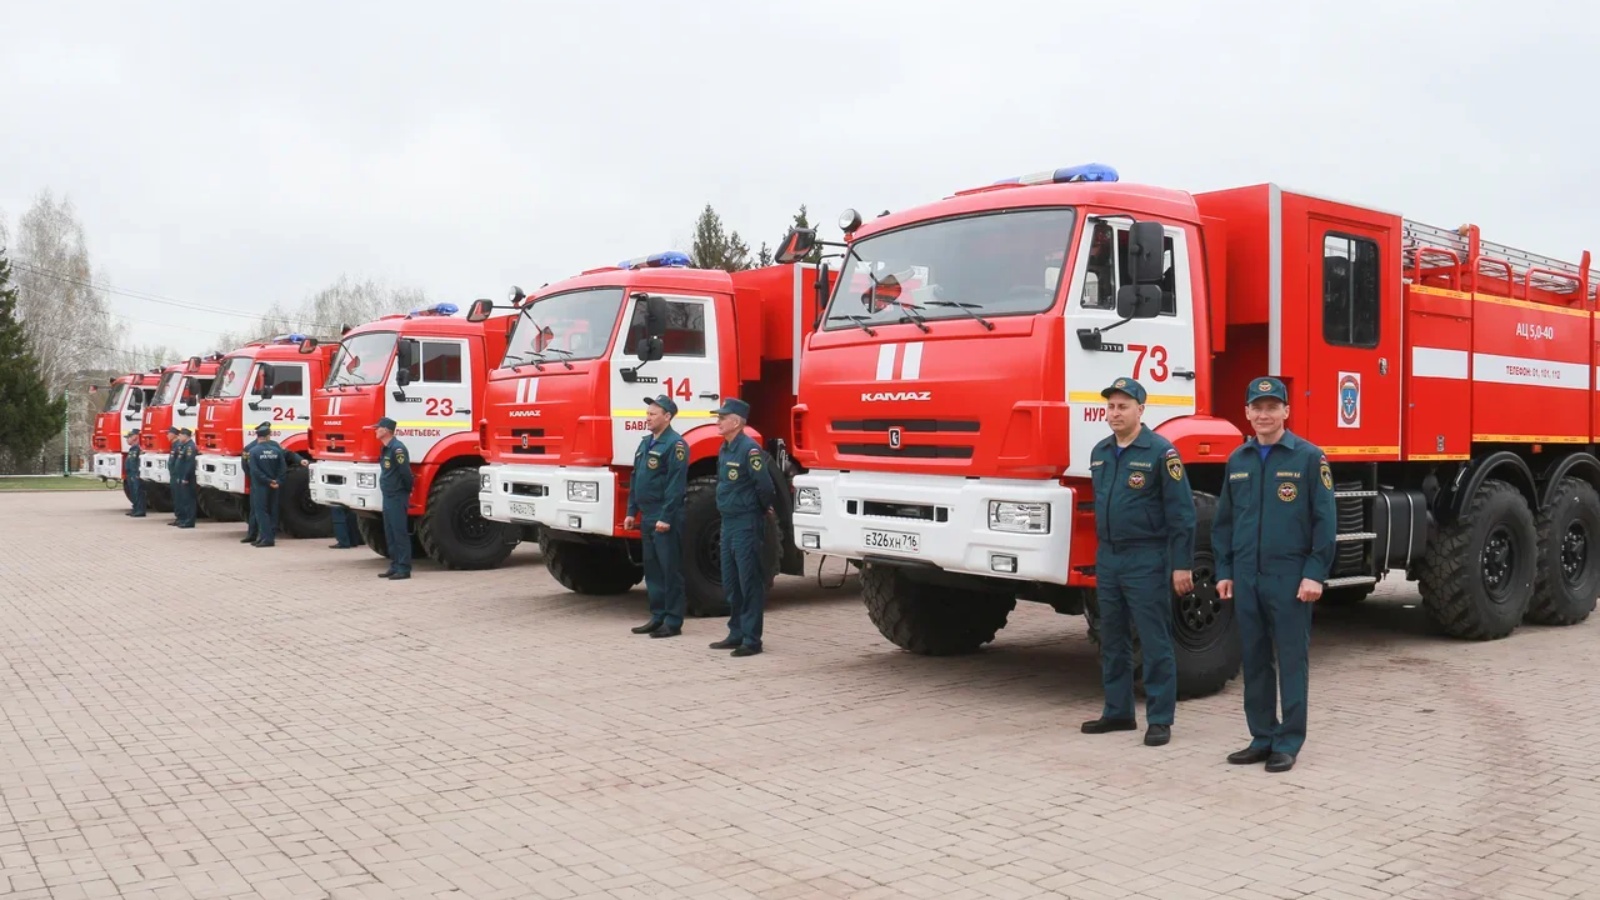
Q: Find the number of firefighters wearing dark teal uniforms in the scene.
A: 11